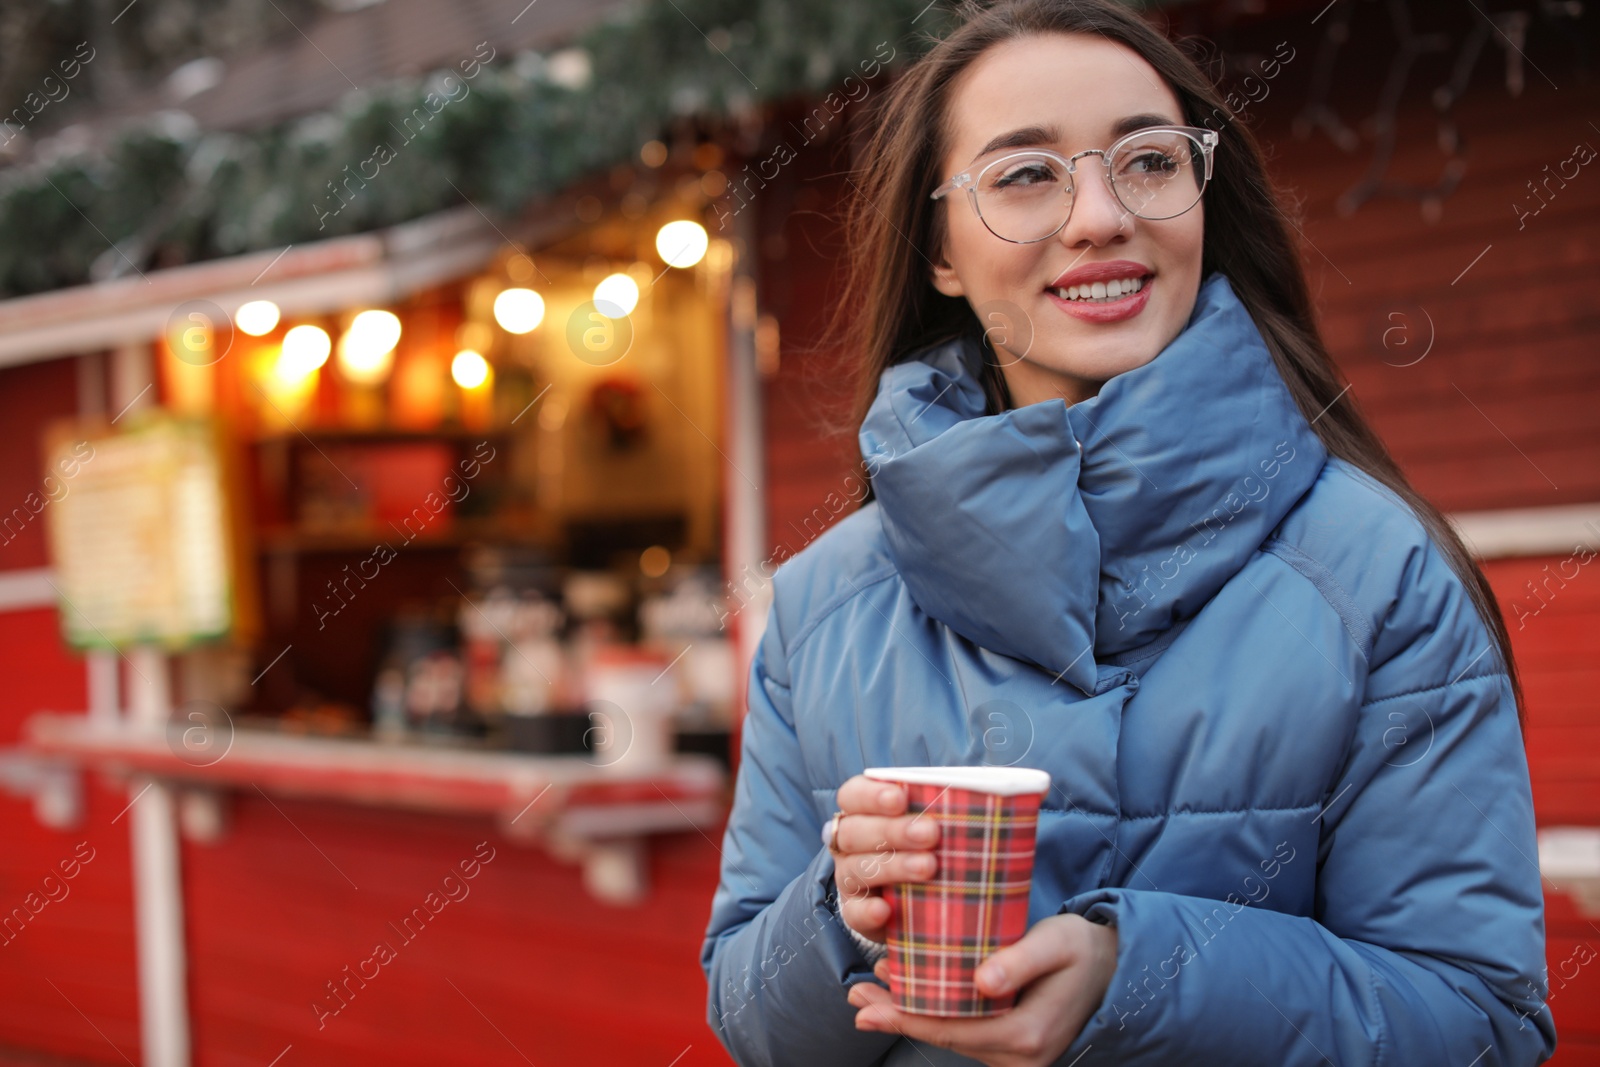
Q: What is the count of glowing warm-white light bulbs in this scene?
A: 7